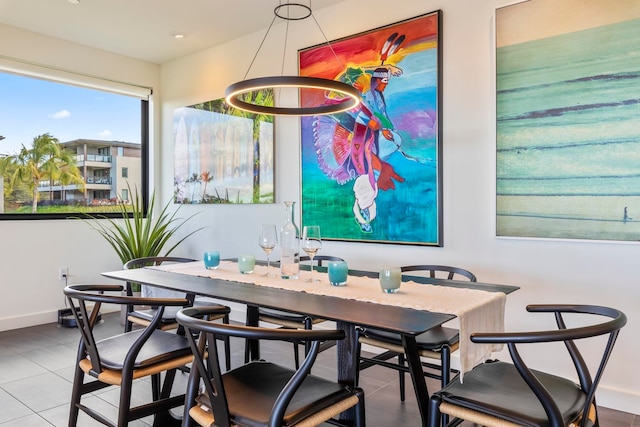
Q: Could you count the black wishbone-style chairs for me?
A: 6